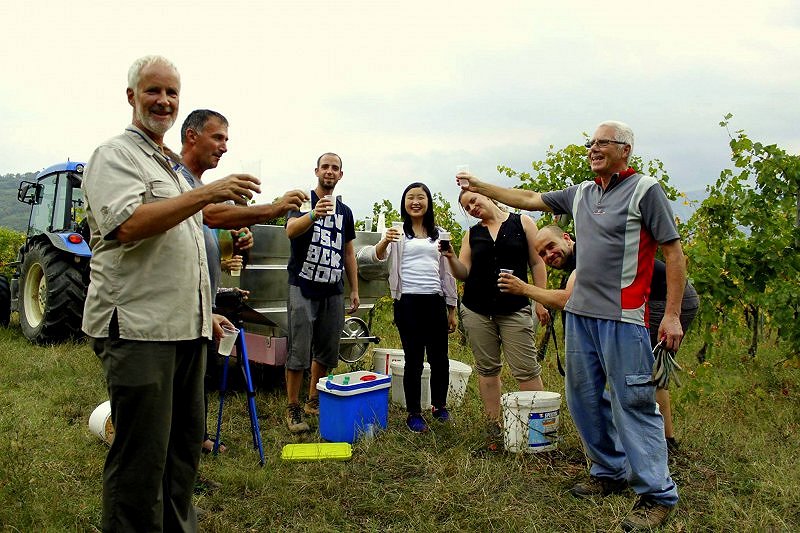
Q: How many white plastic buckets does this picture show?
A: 5